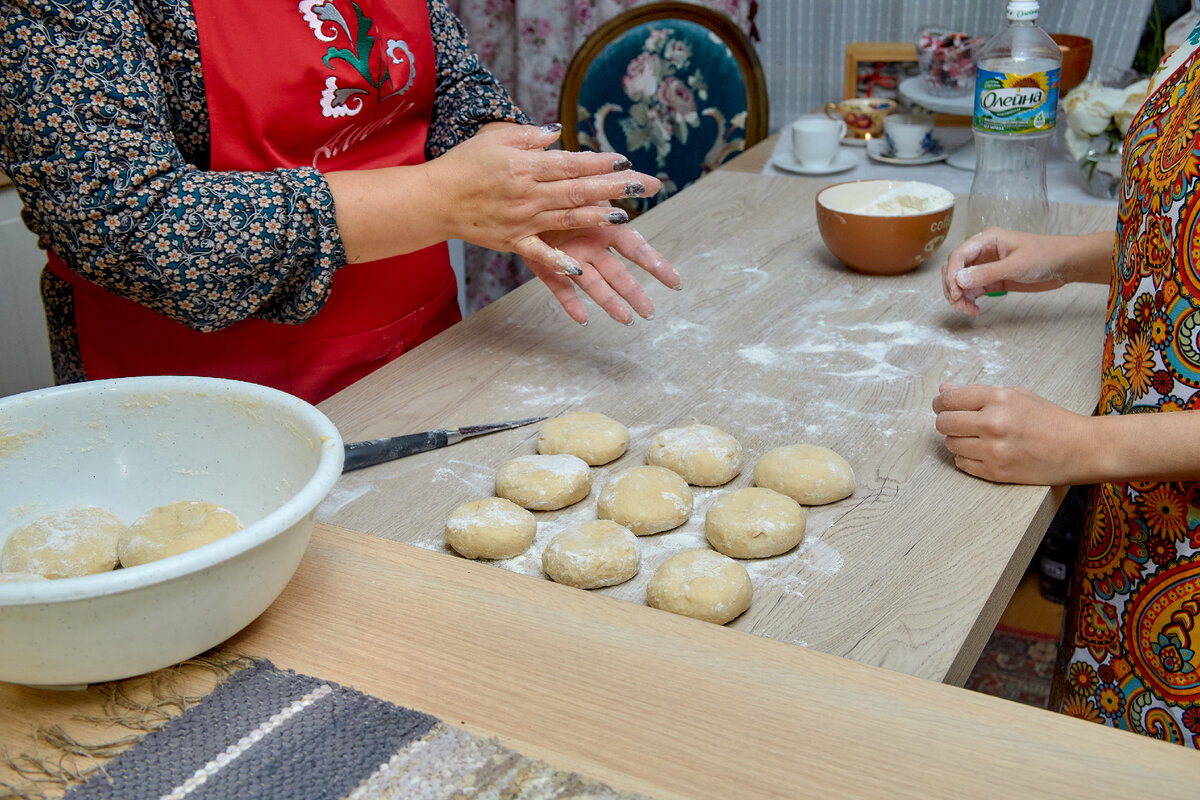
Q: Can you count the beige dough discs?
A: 11